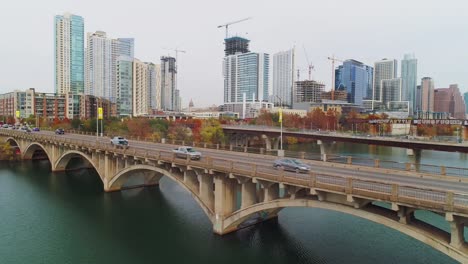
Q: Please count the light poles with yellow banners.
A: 3